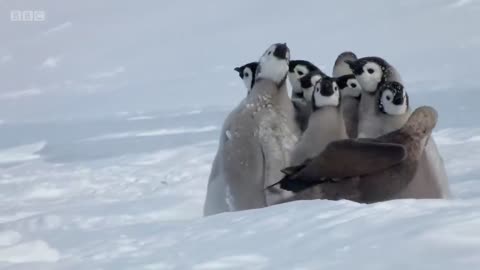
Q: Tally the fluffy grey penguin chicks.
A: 8